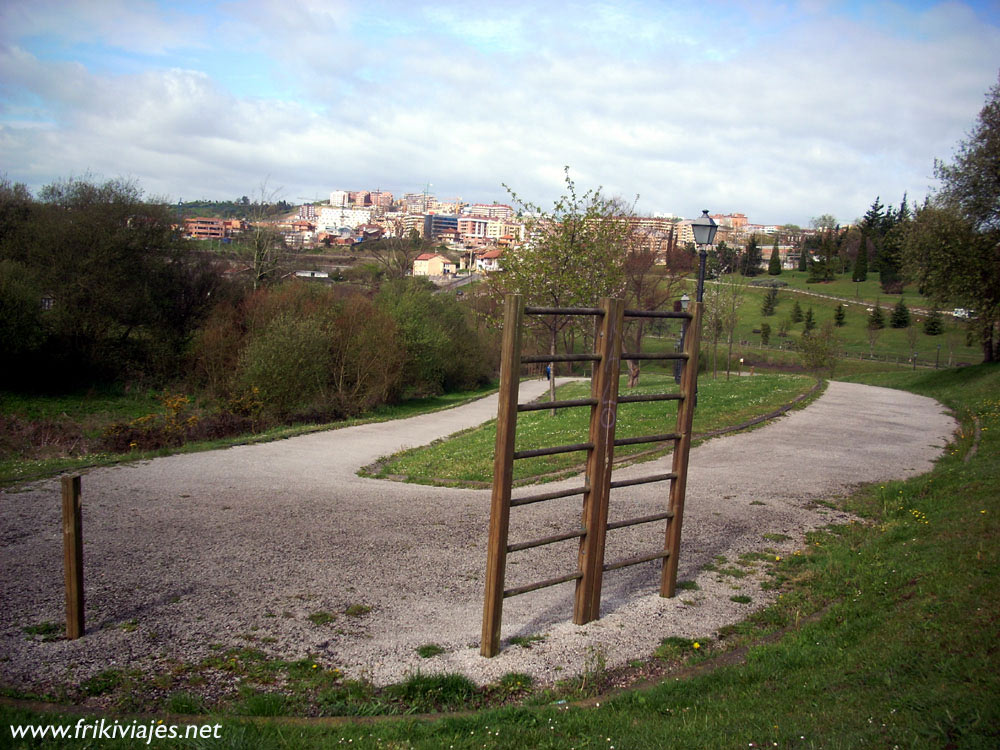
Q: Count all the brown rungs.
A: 14